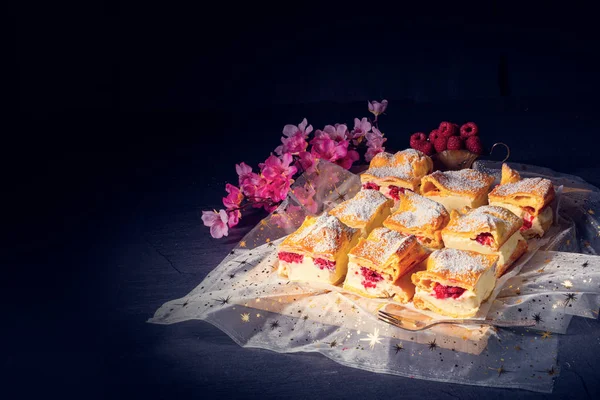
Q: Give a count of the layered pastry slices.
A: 9